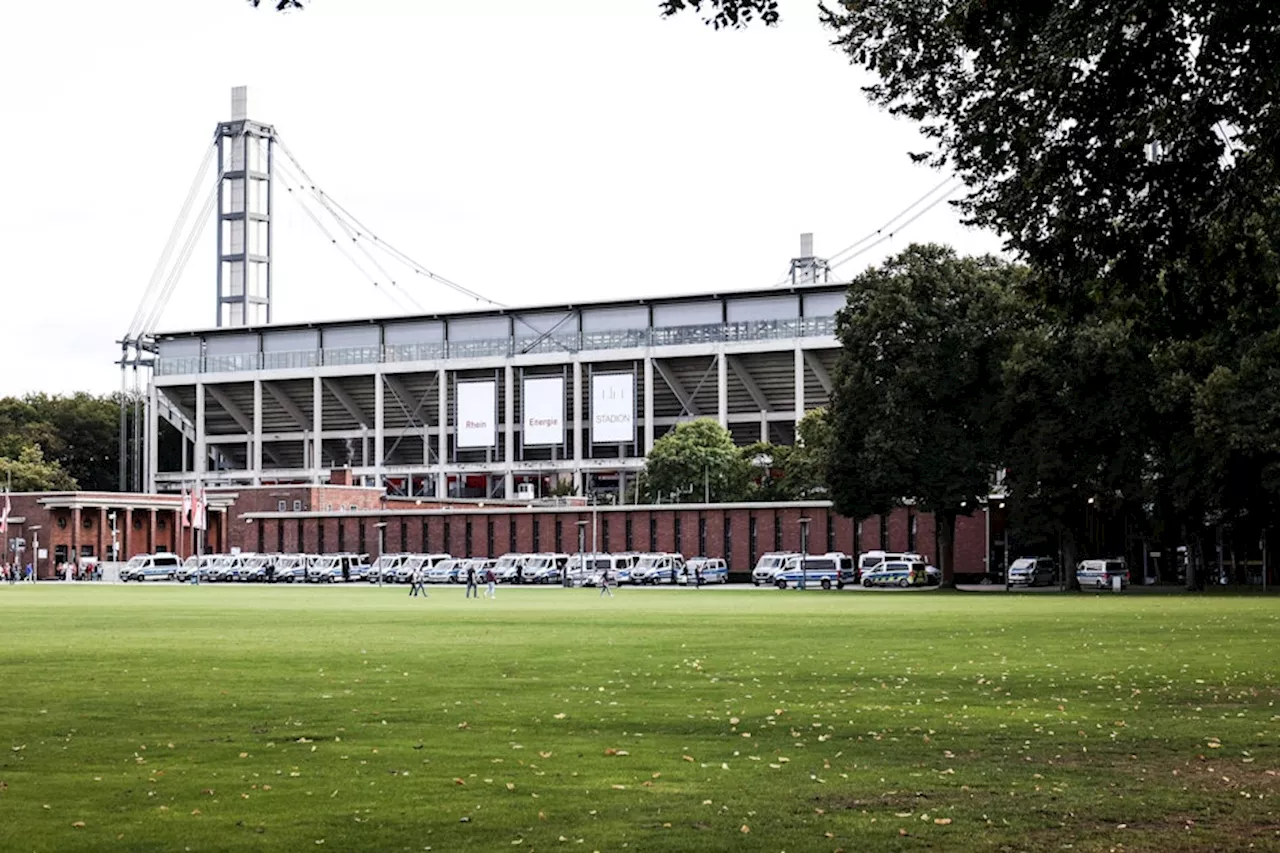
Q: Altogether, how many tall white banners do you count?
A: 3